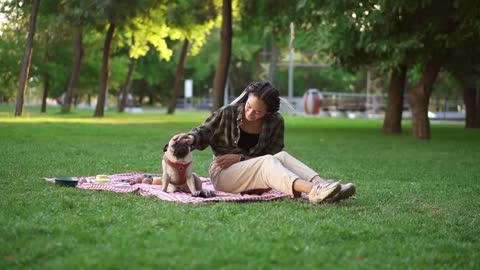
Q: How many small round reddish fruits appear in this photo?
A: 3